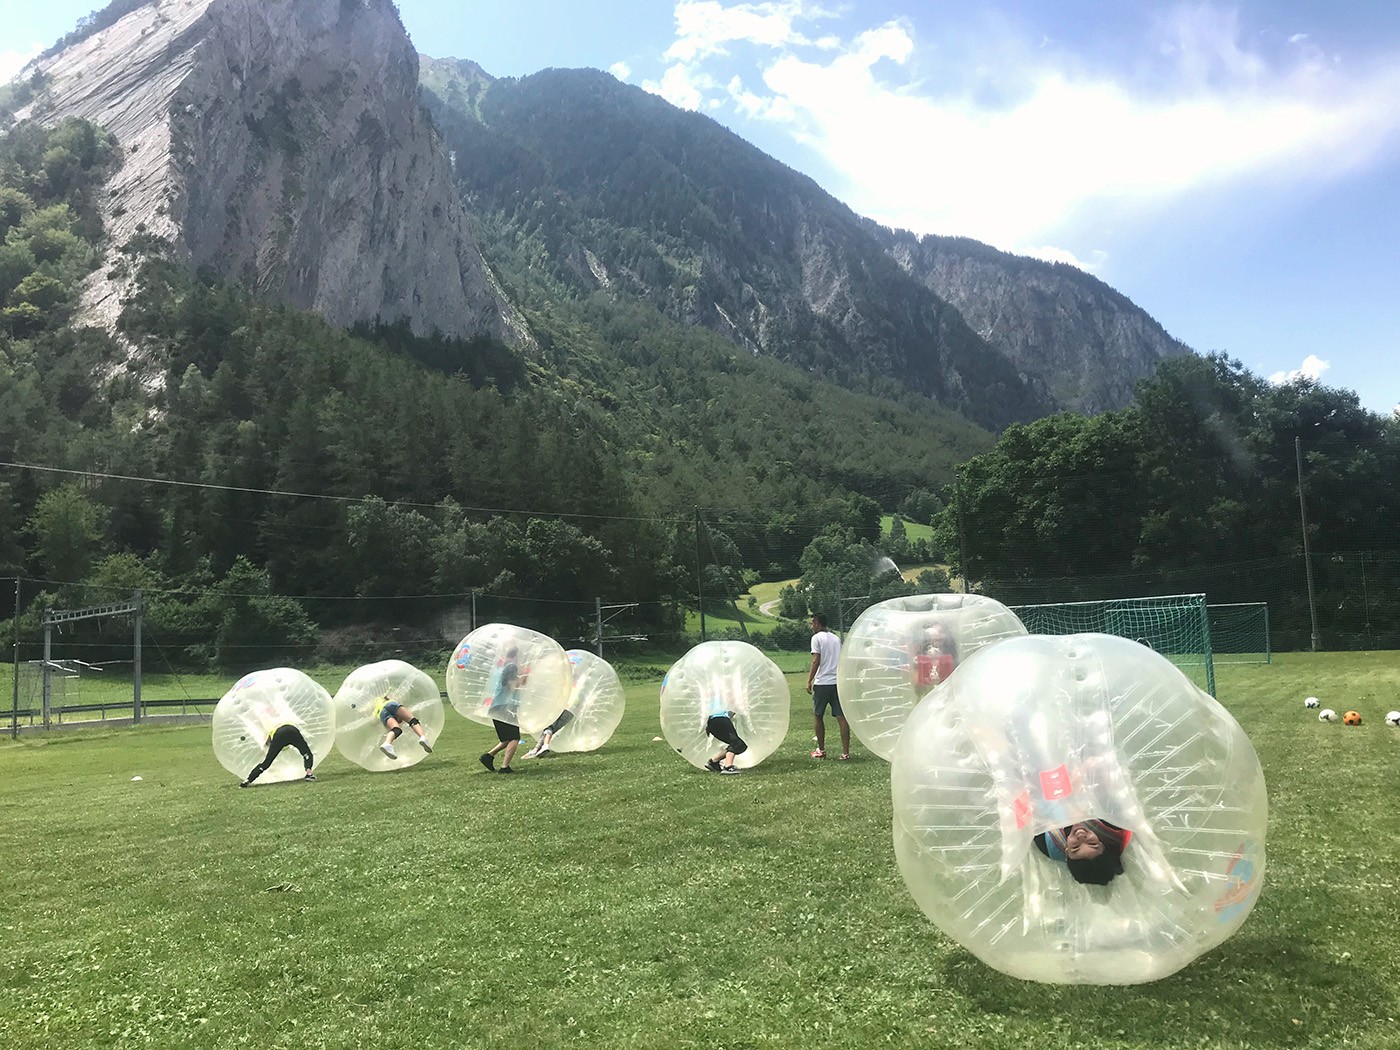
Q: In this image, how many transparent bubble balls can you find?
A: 7